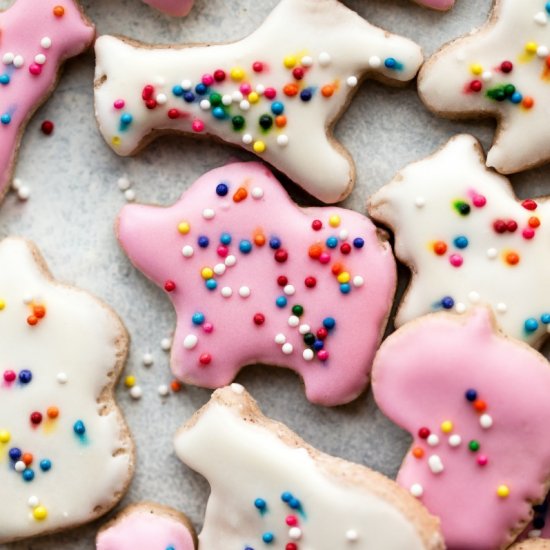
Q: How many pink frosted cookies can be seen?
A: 6